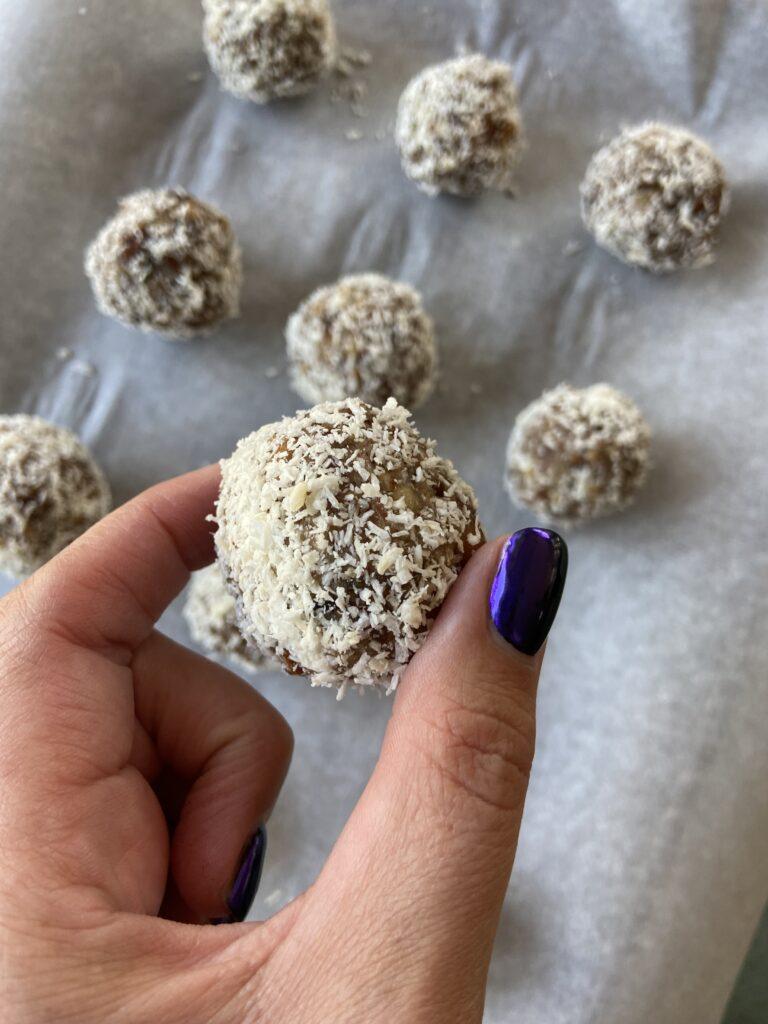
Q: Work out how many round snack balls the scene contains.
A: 9